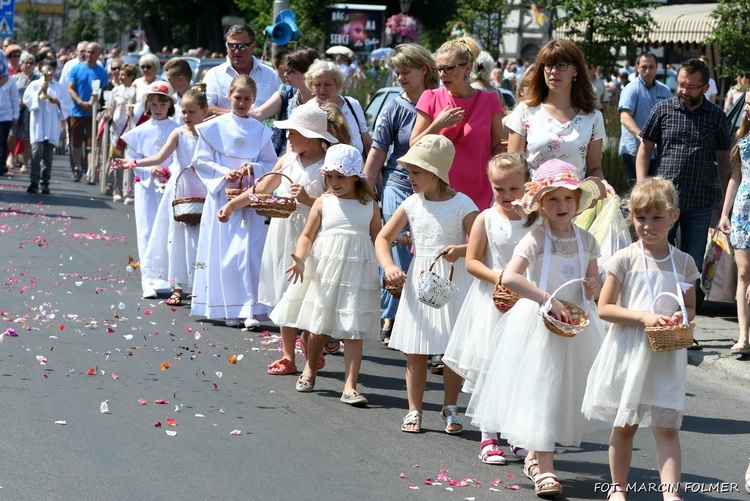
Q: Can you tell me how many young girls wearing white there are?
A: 9